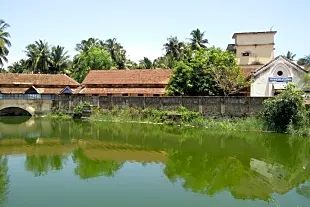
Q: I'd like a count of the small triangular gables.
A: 2